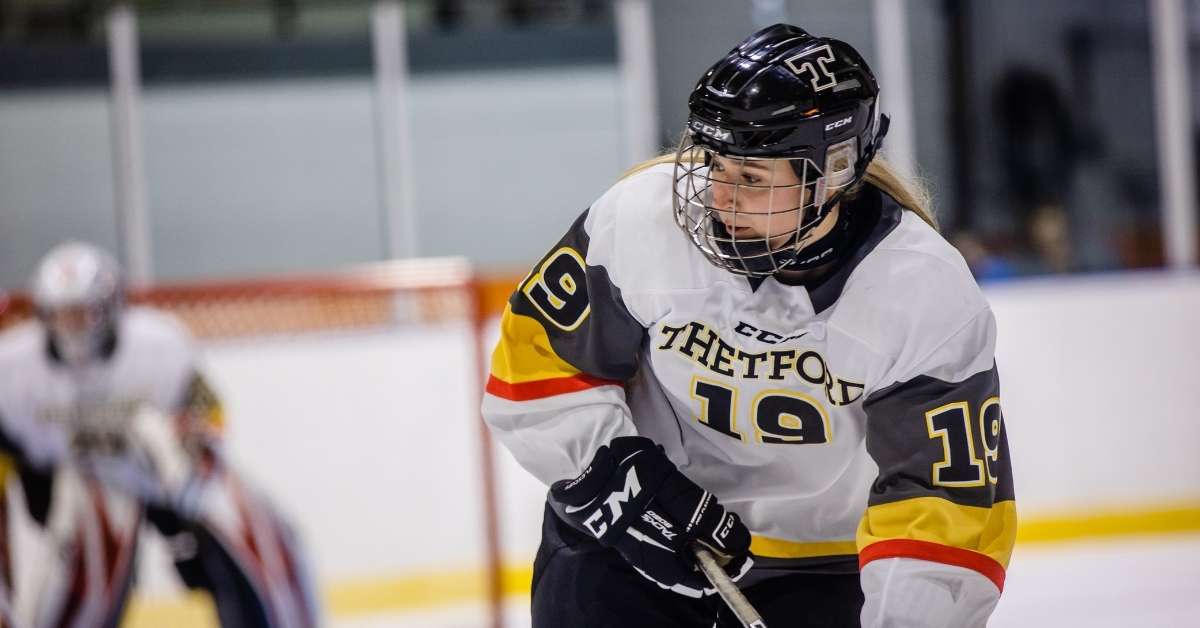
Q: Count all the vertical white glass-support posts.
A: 5